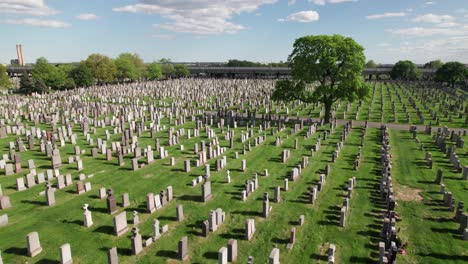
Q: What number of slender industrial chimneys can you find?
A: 2